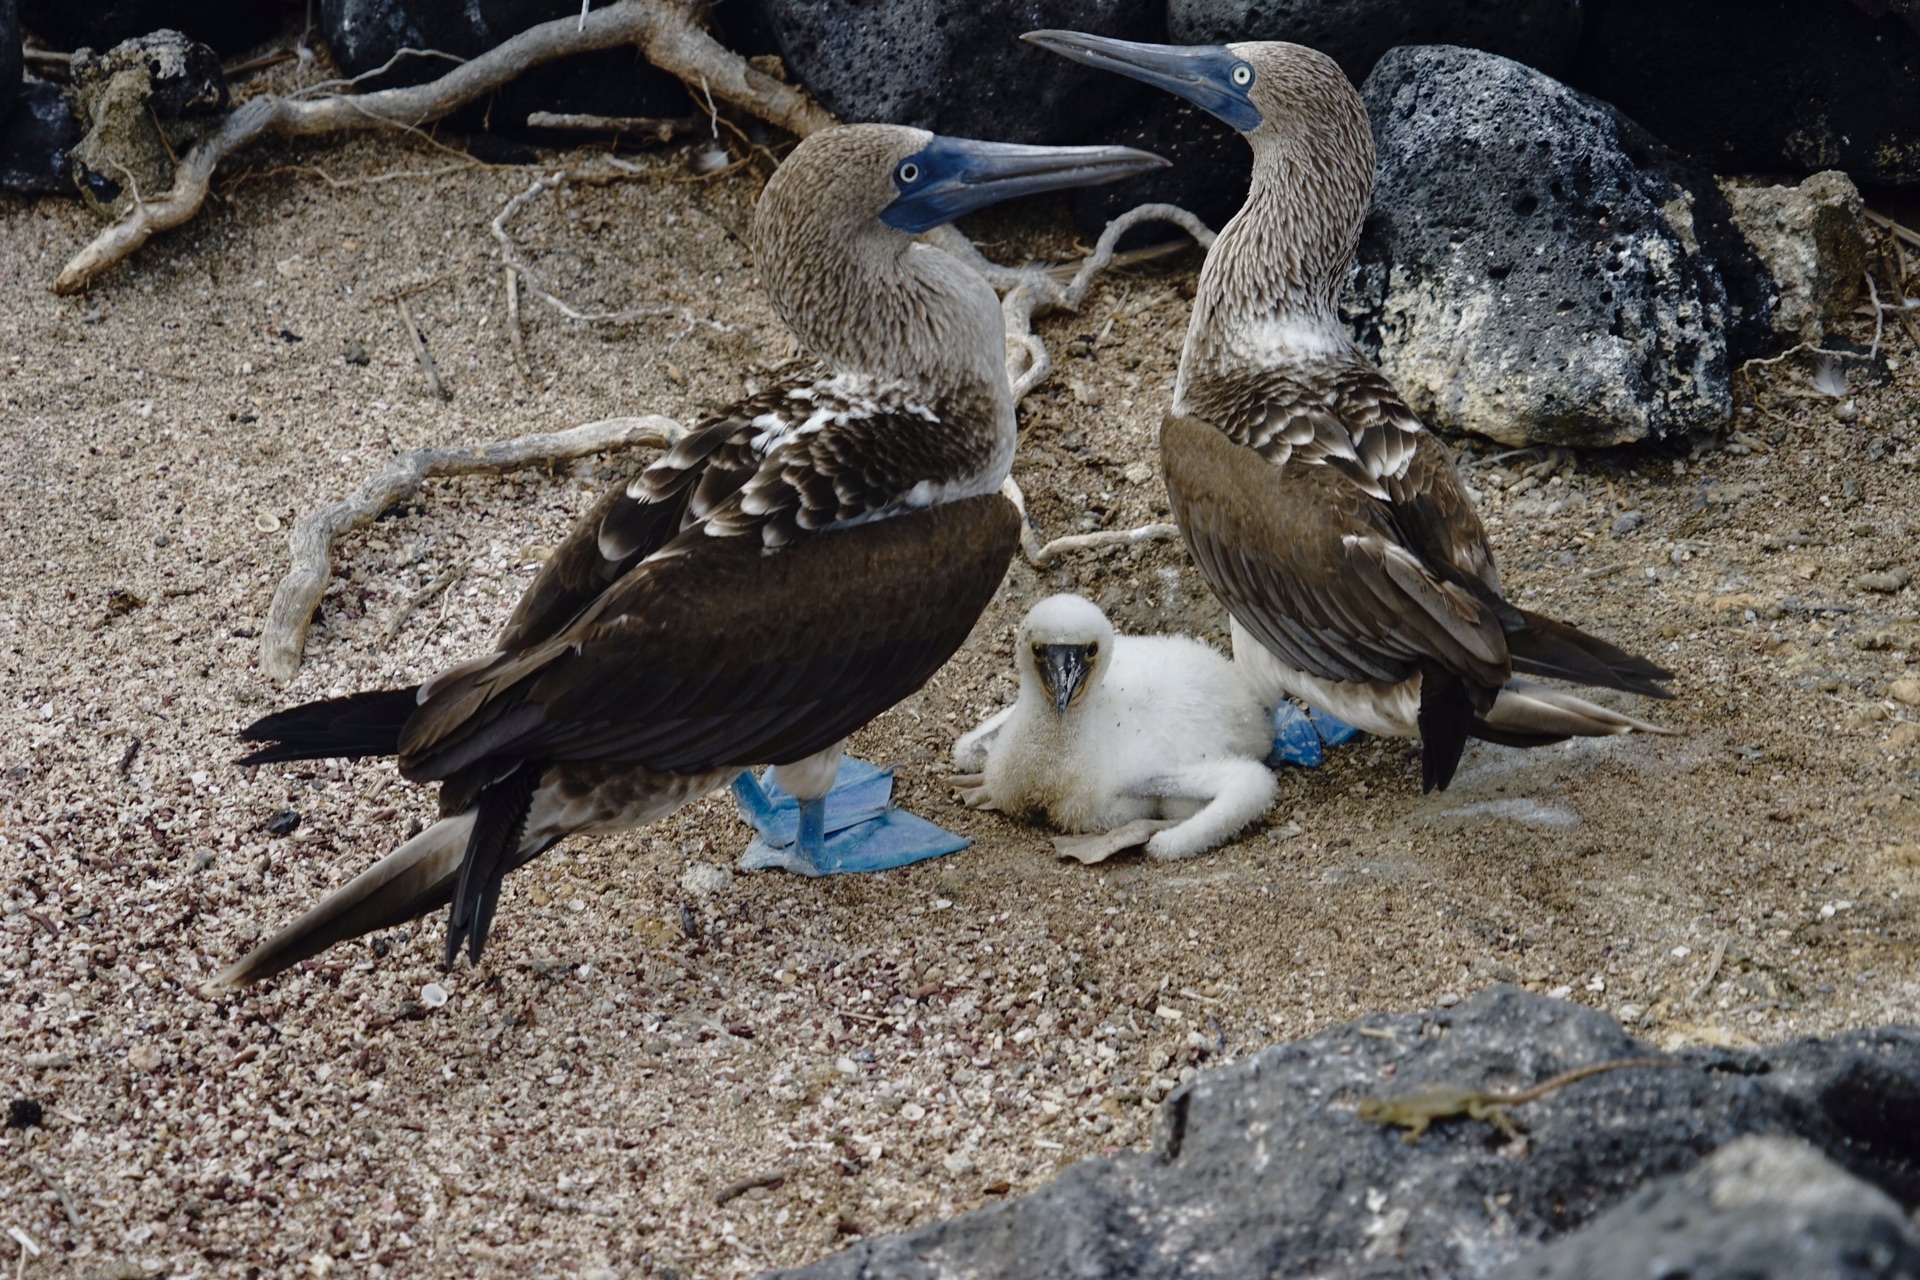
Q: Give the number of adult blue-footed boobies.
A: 2